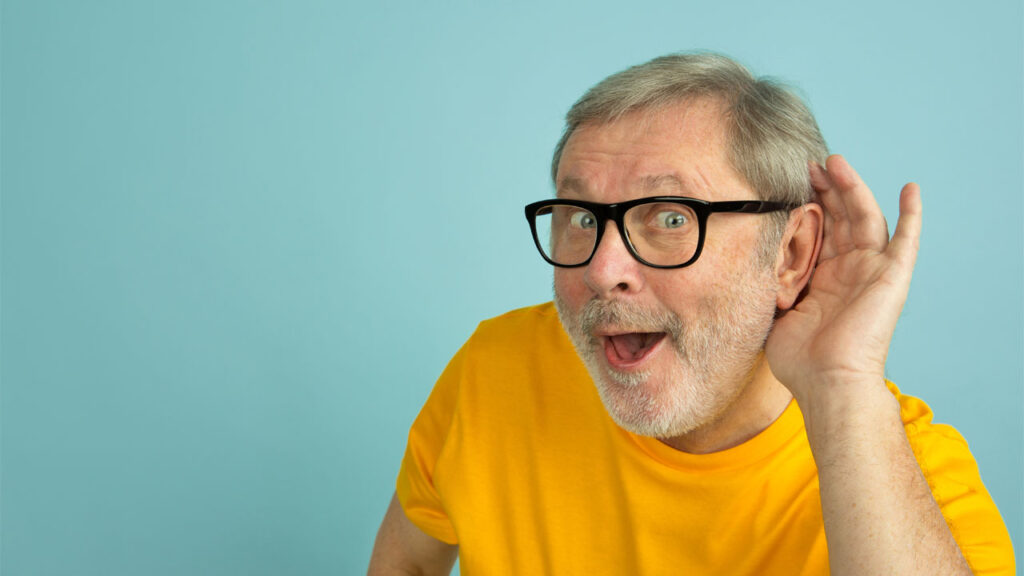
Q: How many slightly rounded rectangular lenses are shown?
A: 2